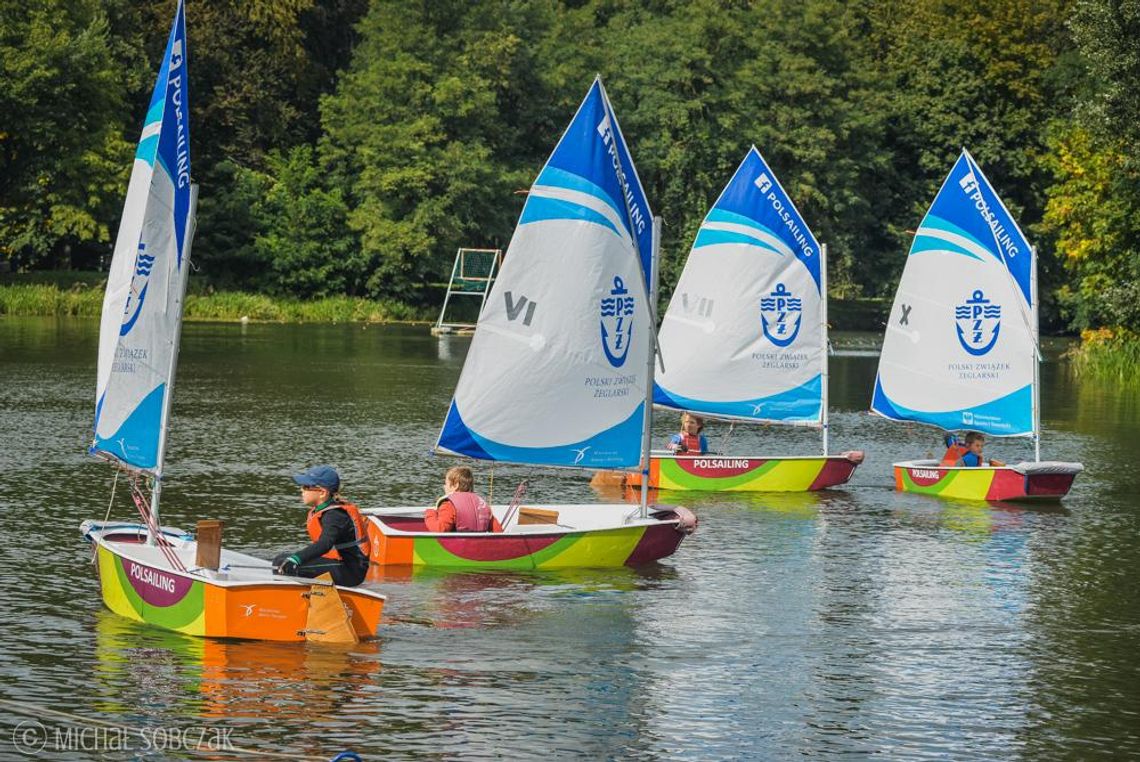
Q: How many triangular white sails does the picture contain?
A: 4